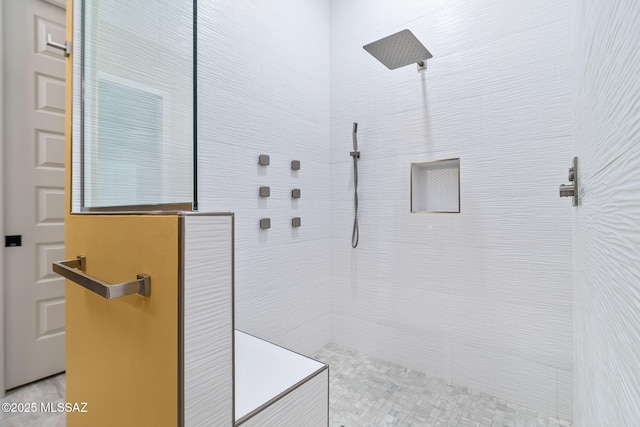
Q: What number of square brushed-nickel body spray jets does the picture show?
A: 6